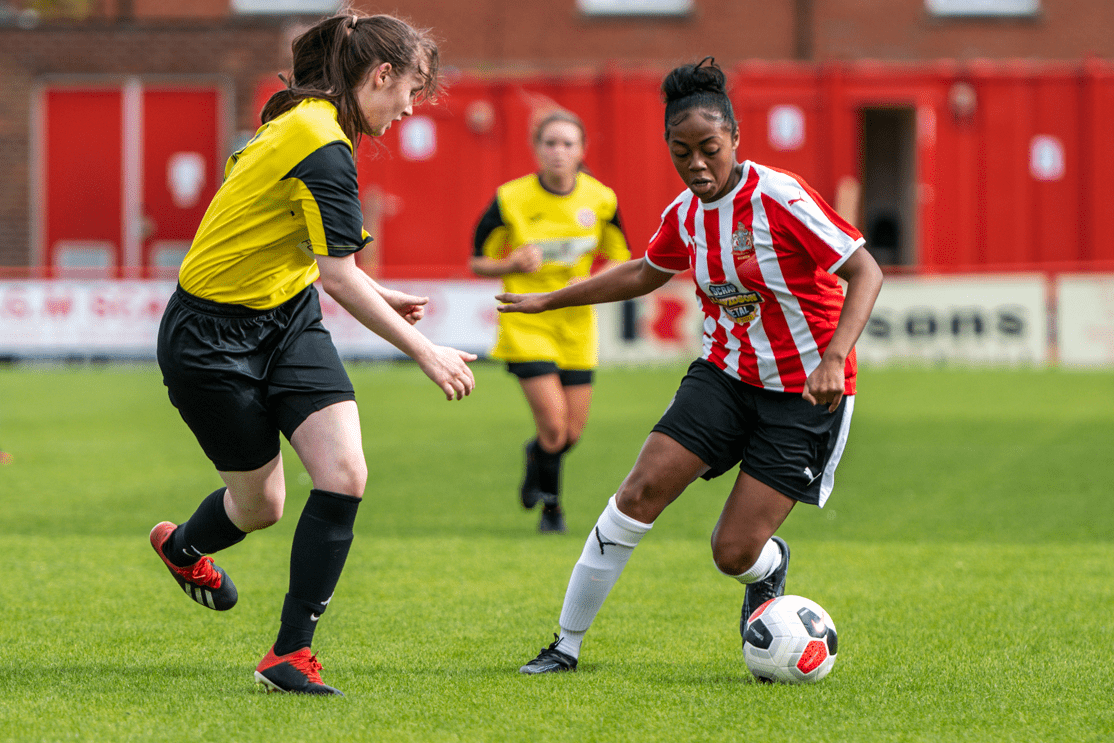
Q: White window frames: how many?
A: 3